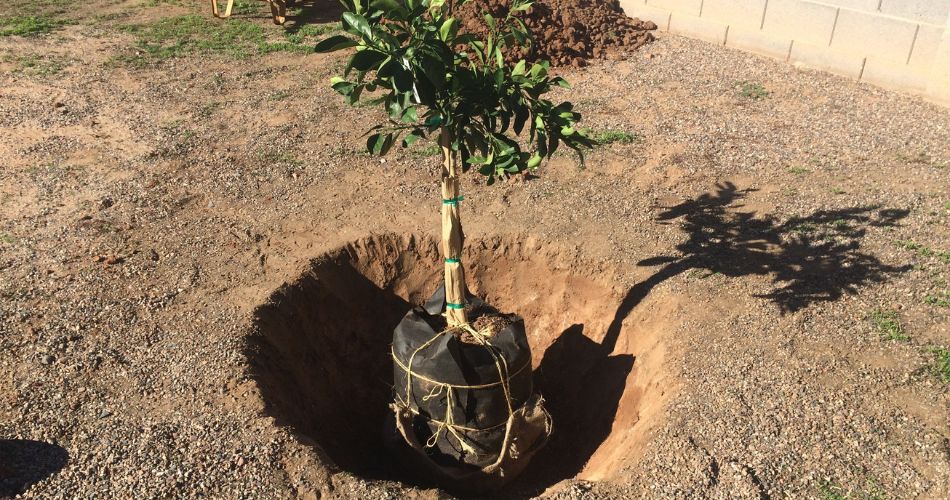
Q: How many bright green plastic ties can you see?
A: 3